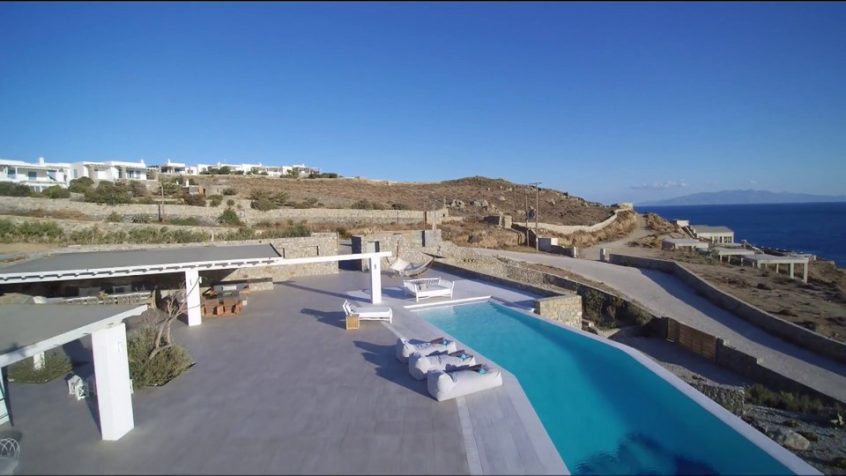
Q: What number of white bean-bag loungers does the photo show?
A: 3